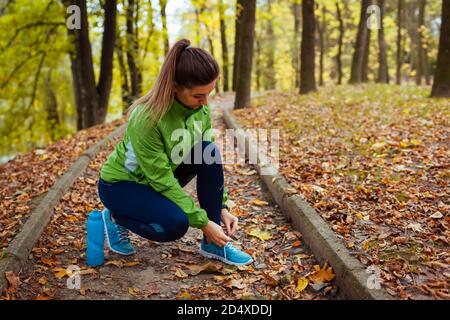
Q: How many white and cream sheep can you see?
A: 0